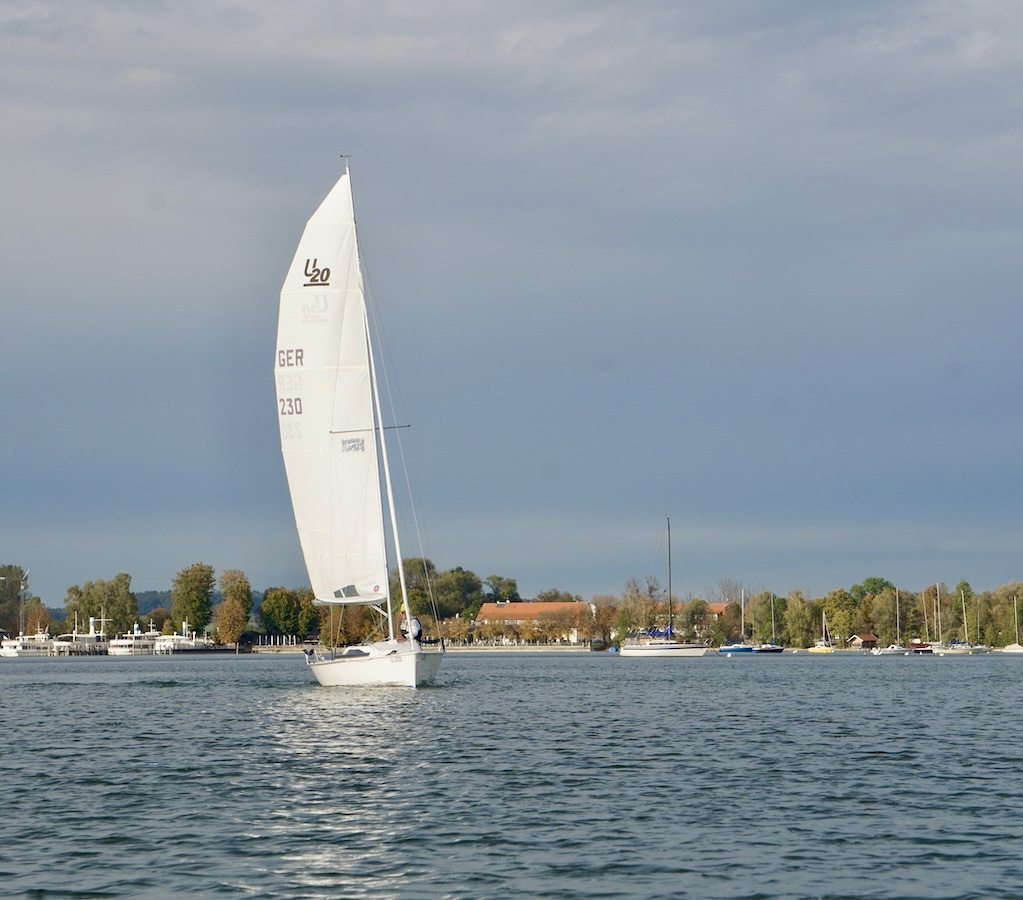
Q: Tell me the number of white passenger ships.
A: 4